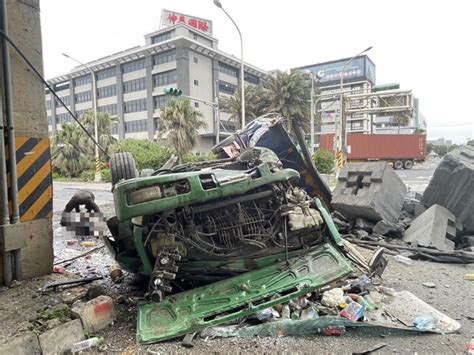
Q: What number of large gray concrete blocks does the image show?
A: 3